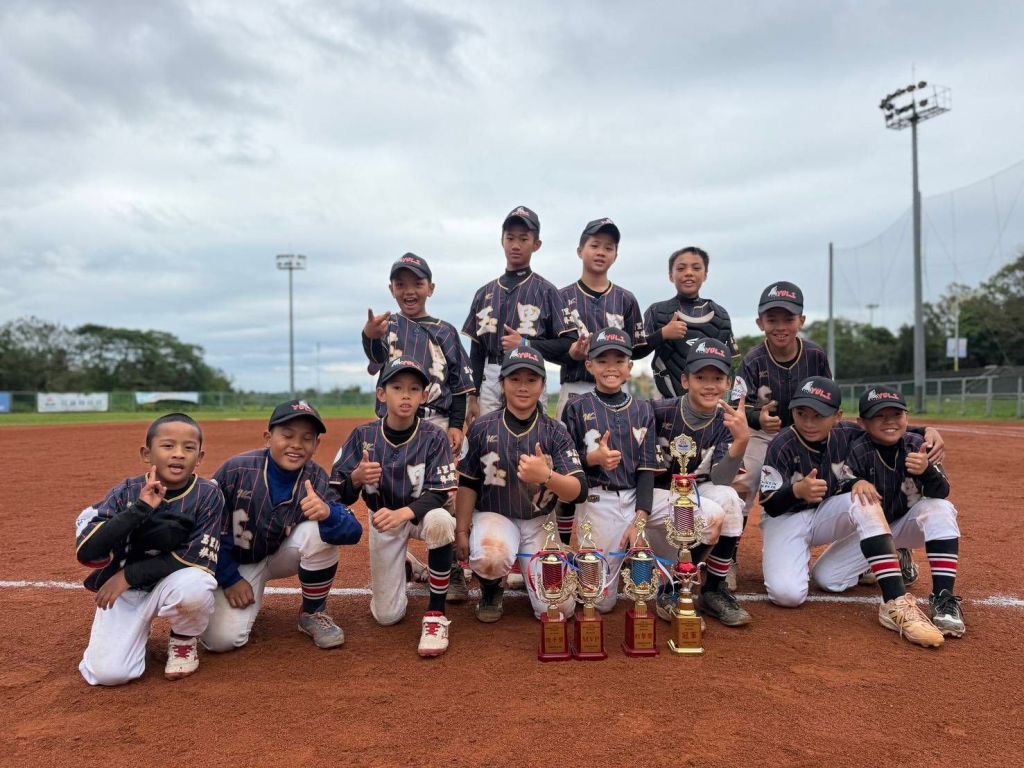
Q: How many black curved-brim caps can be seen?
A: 11